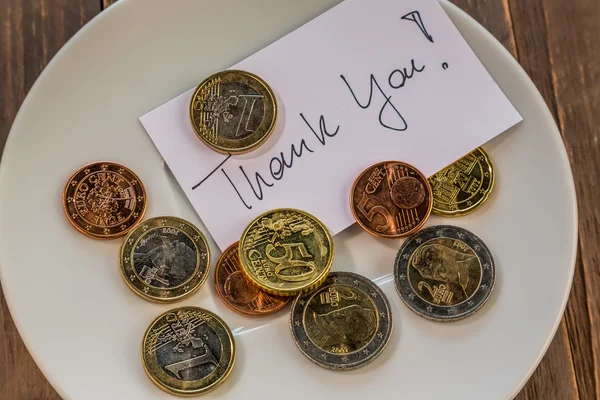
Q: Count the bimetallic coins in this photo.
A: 5